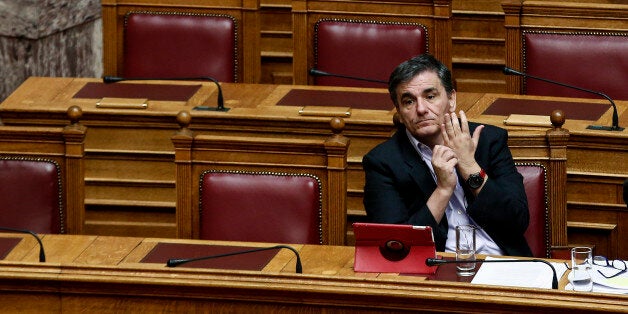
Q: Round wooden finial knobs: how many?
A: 4